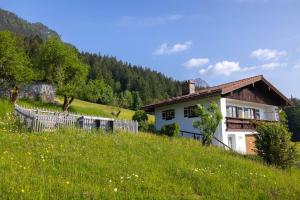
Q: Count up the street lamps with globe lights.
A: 0